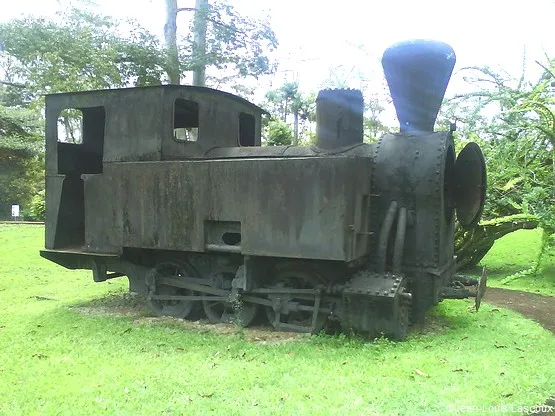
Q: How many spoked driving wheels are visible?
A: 3